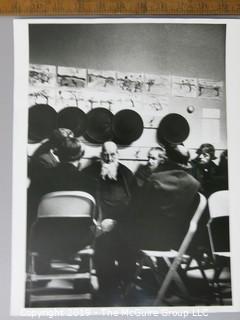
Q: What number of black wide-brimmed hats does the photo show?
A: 5